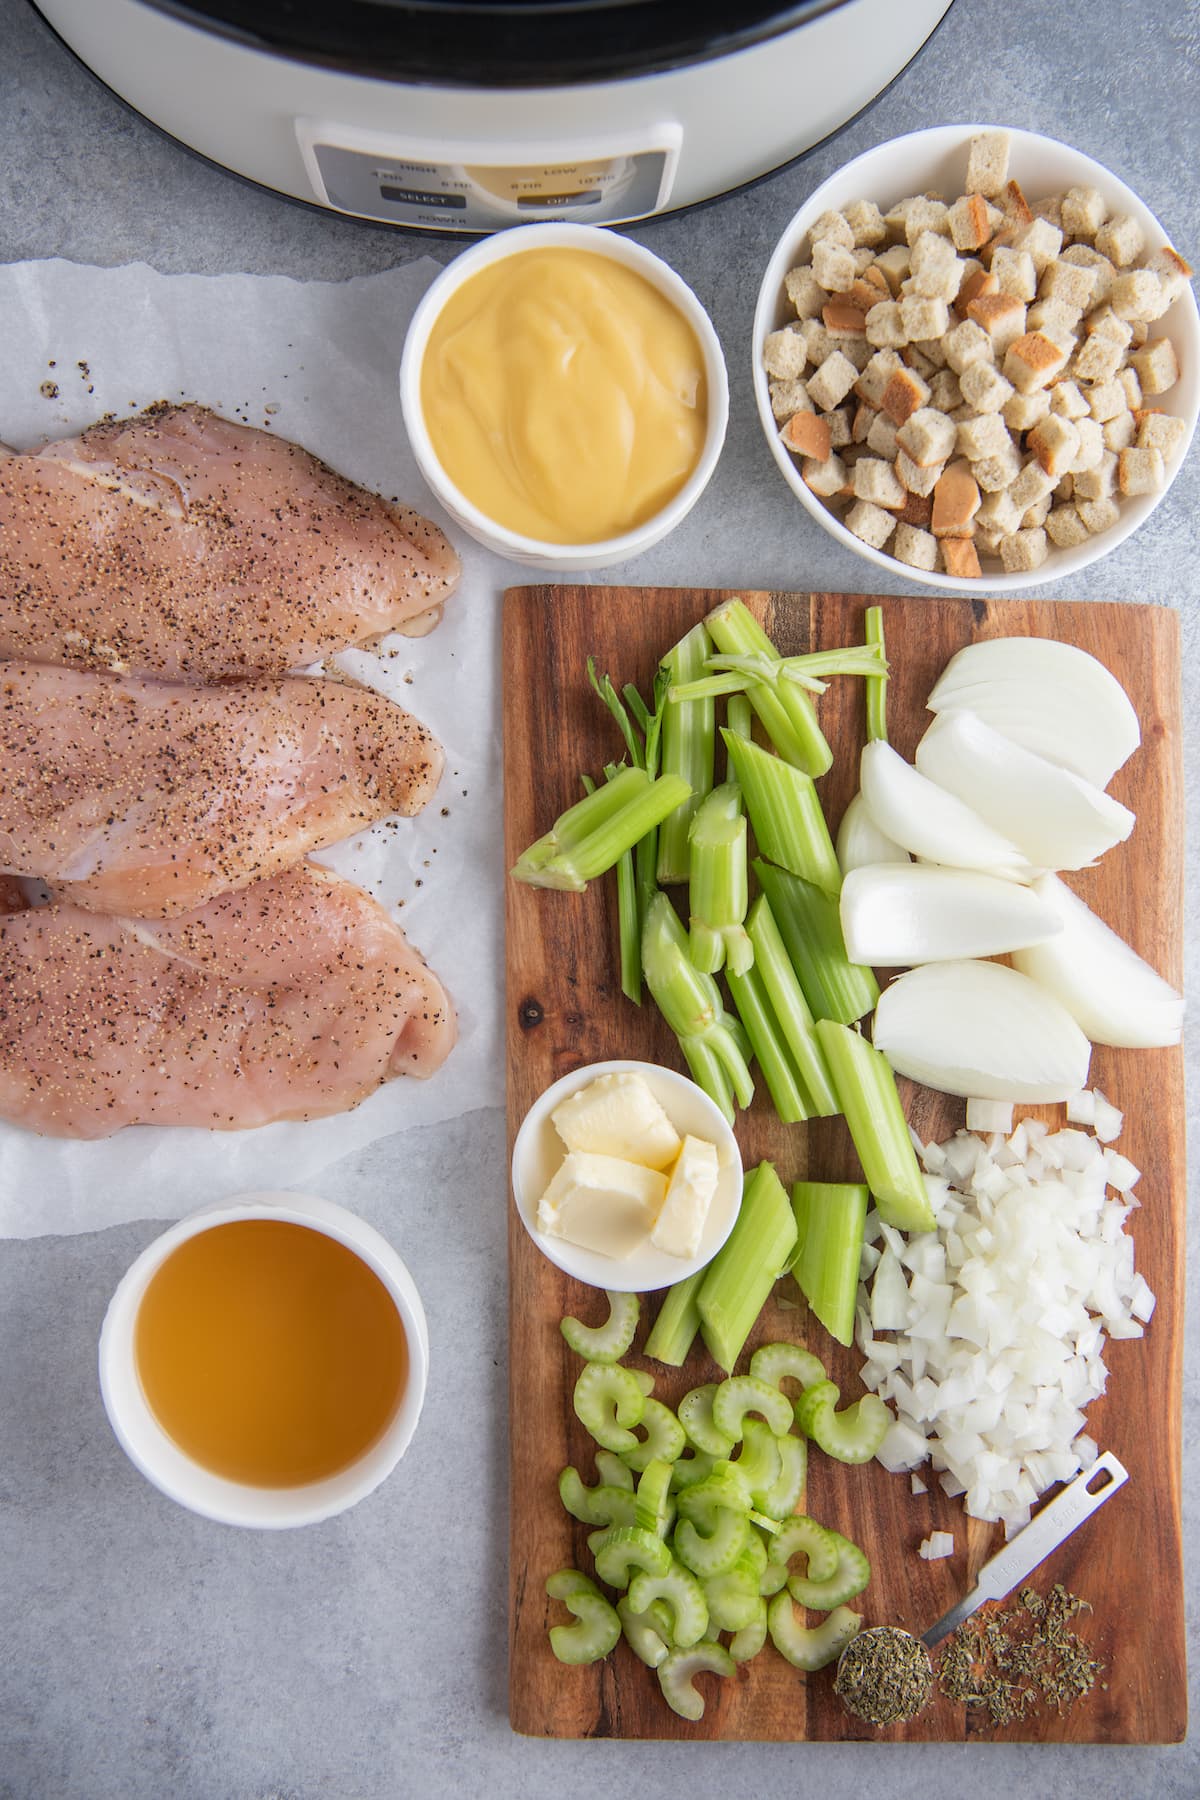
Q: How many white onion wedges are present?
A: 7